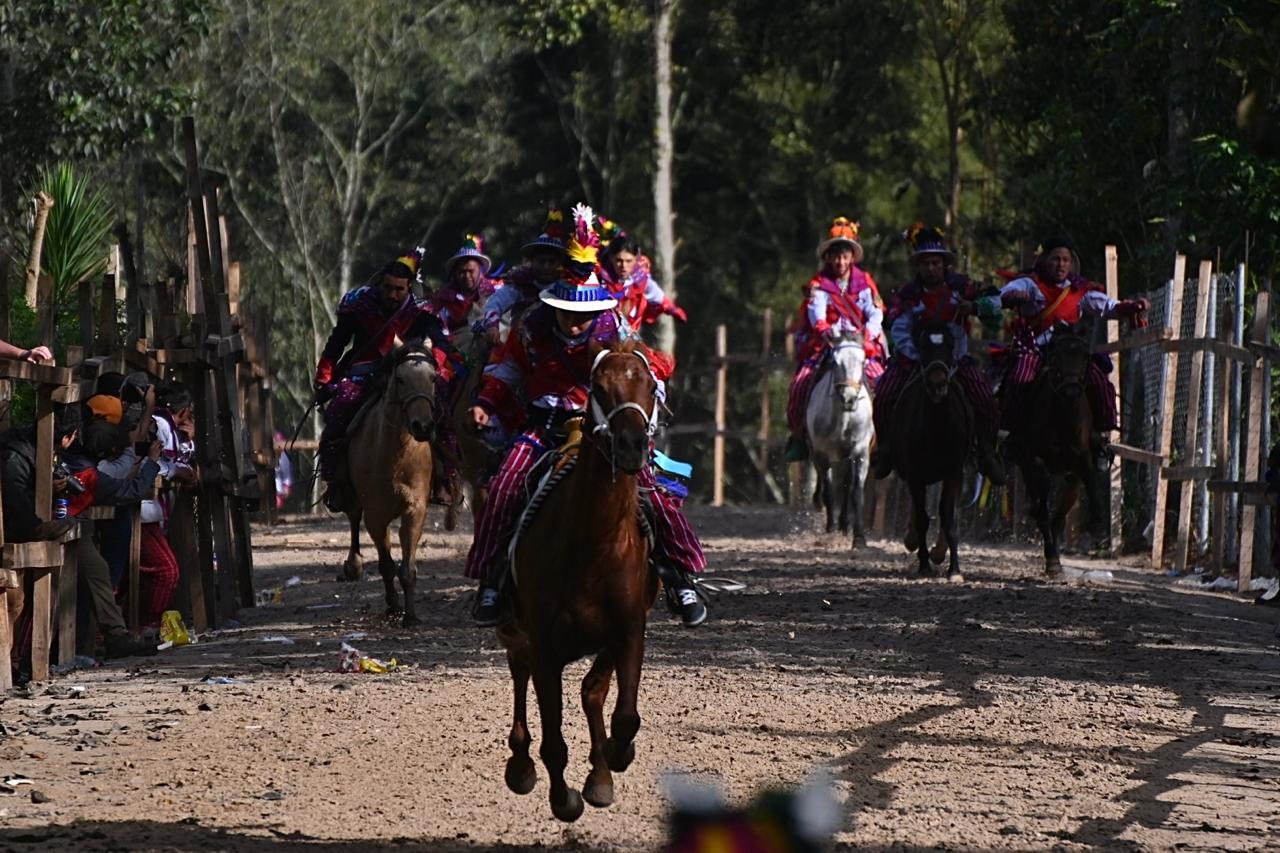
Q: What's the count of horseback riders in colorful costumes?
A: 8